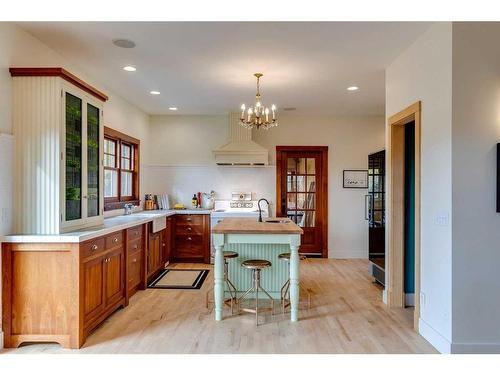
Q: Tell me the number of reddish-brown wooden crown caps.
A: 1